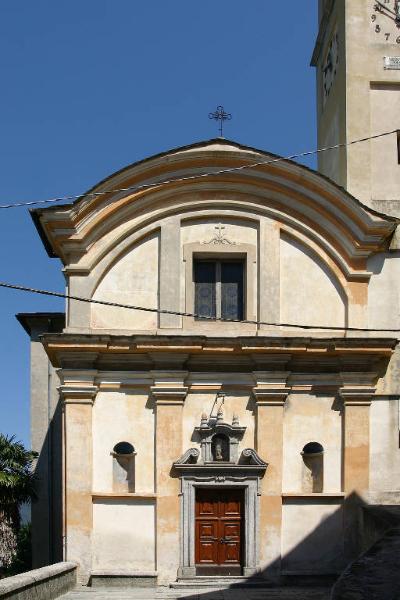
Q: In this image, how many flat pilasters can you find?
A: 4